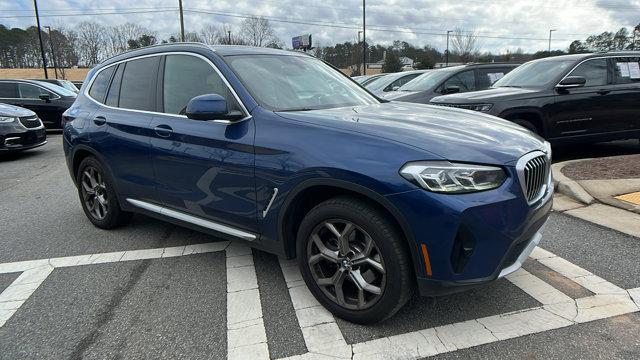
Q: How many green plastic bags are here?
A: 0